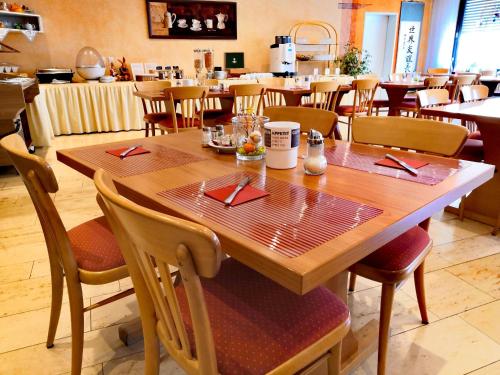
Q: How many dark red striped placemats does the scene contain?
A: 3